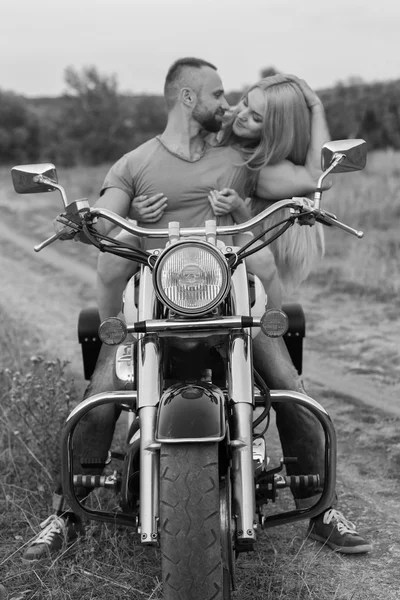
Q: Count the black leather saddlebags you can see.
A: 2